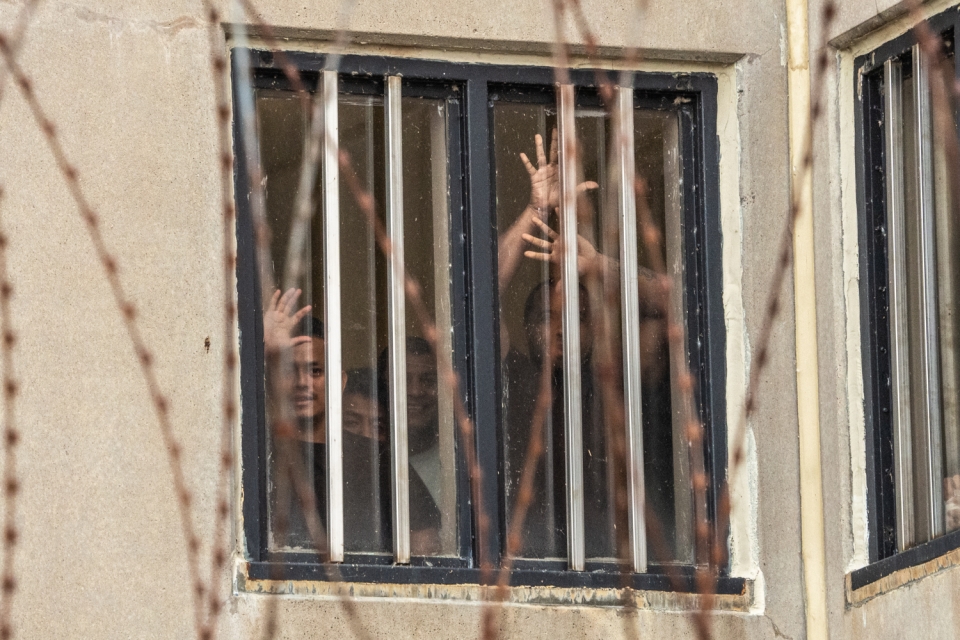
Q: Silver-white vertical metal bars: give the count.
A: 6